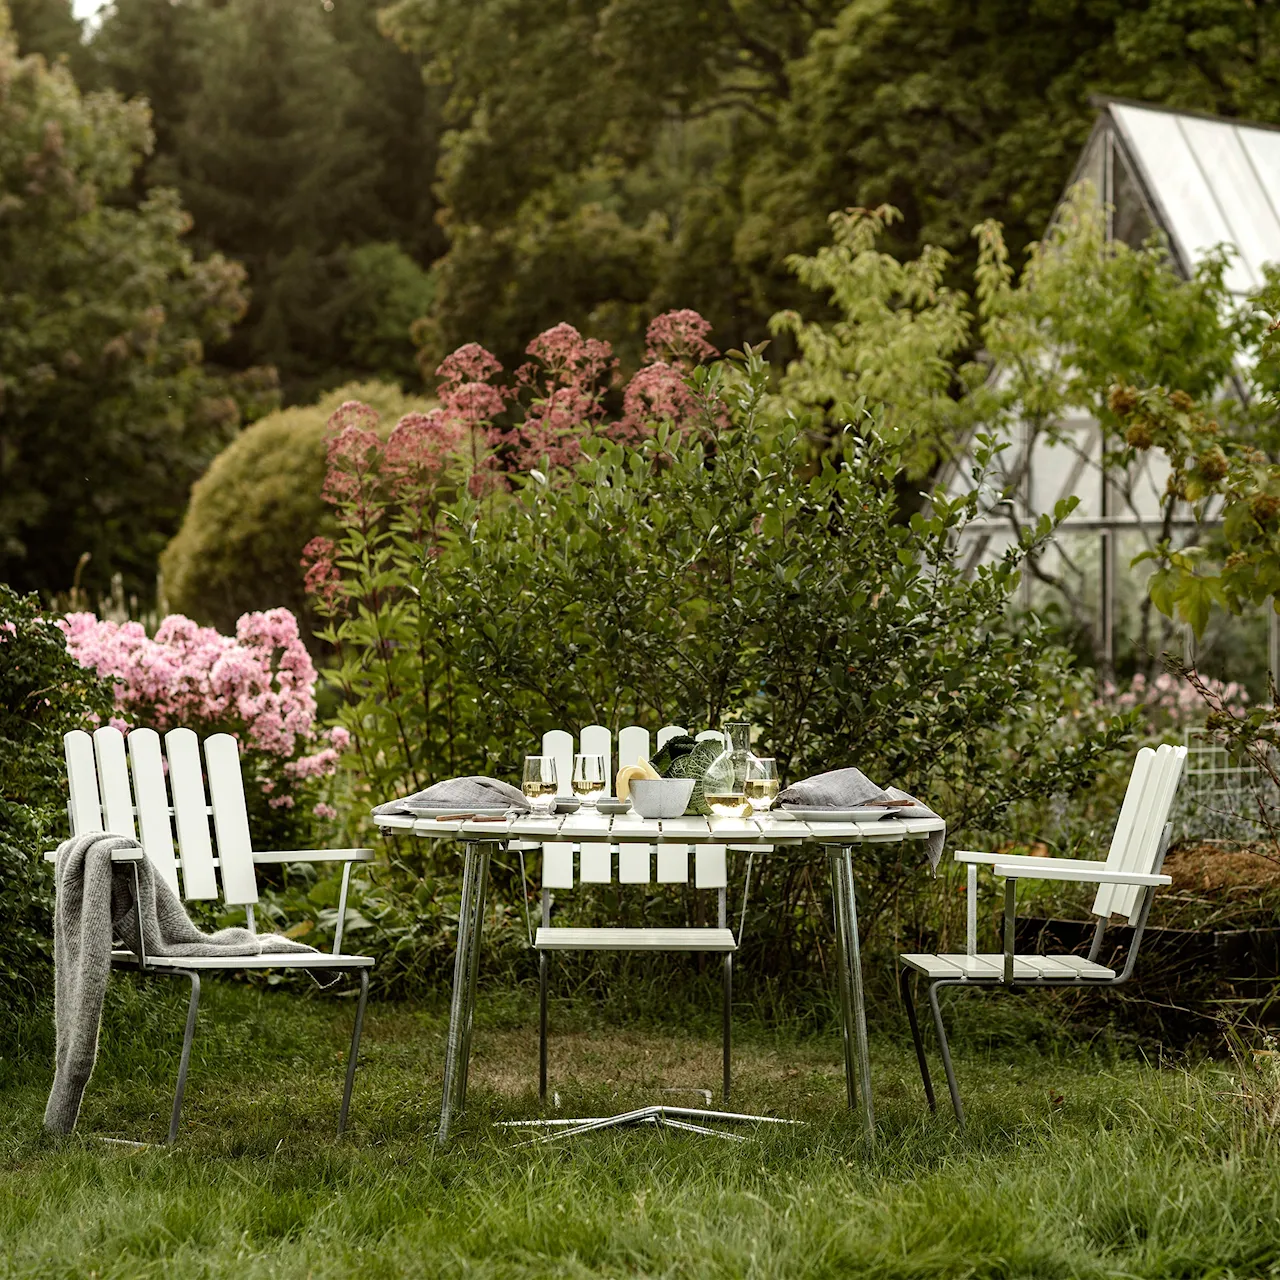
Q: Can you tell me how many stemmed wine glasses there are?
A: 3